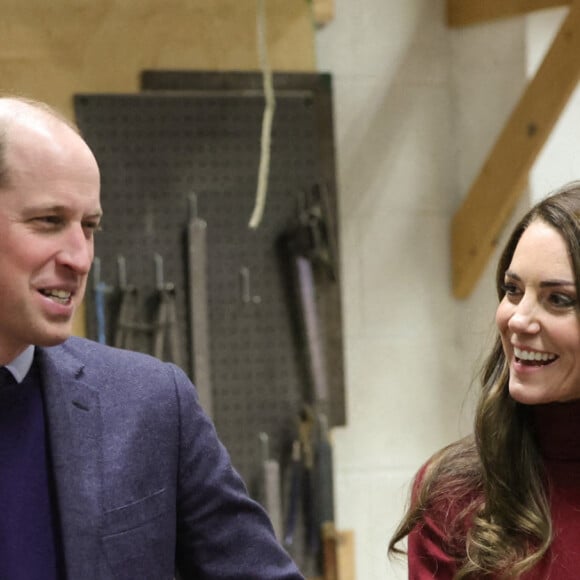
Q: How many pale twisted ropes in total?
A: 1